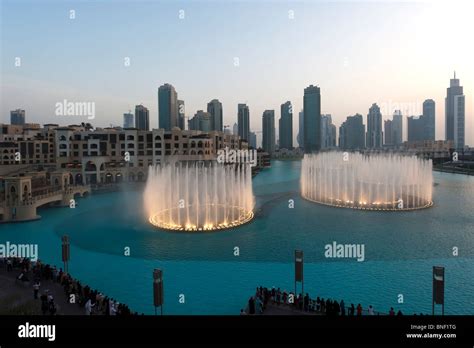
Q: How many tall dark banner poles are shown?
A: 4